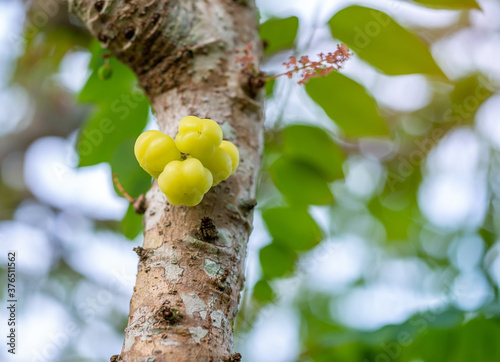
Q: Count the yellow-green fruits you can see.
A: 4